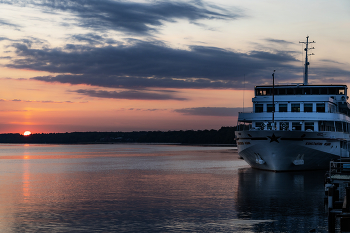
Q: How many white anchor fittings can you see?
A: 2